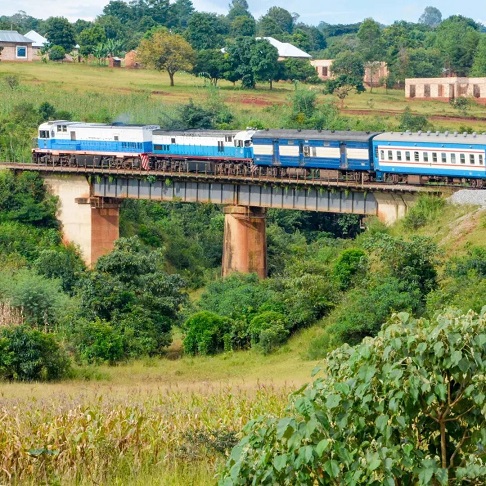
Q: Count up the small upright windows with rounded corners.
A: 12